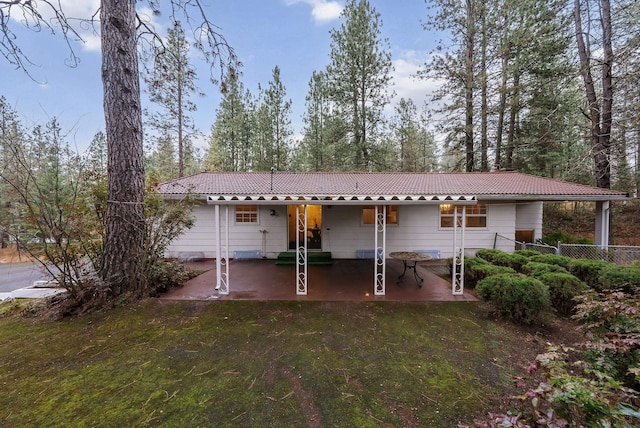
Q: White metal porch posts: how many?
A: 4